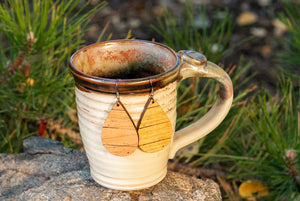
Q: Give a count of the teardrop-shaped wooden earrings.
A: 2